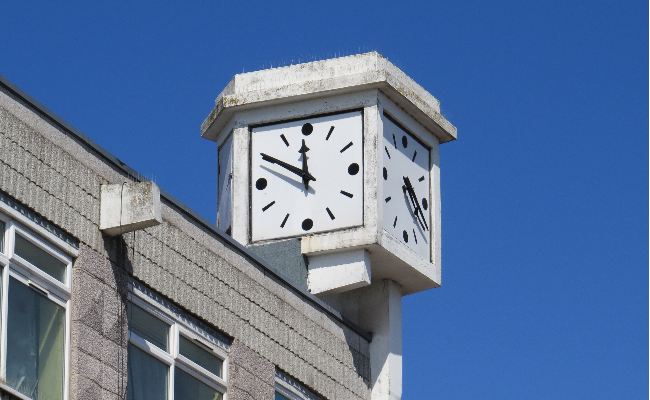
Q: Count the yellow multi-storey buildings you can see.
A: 0